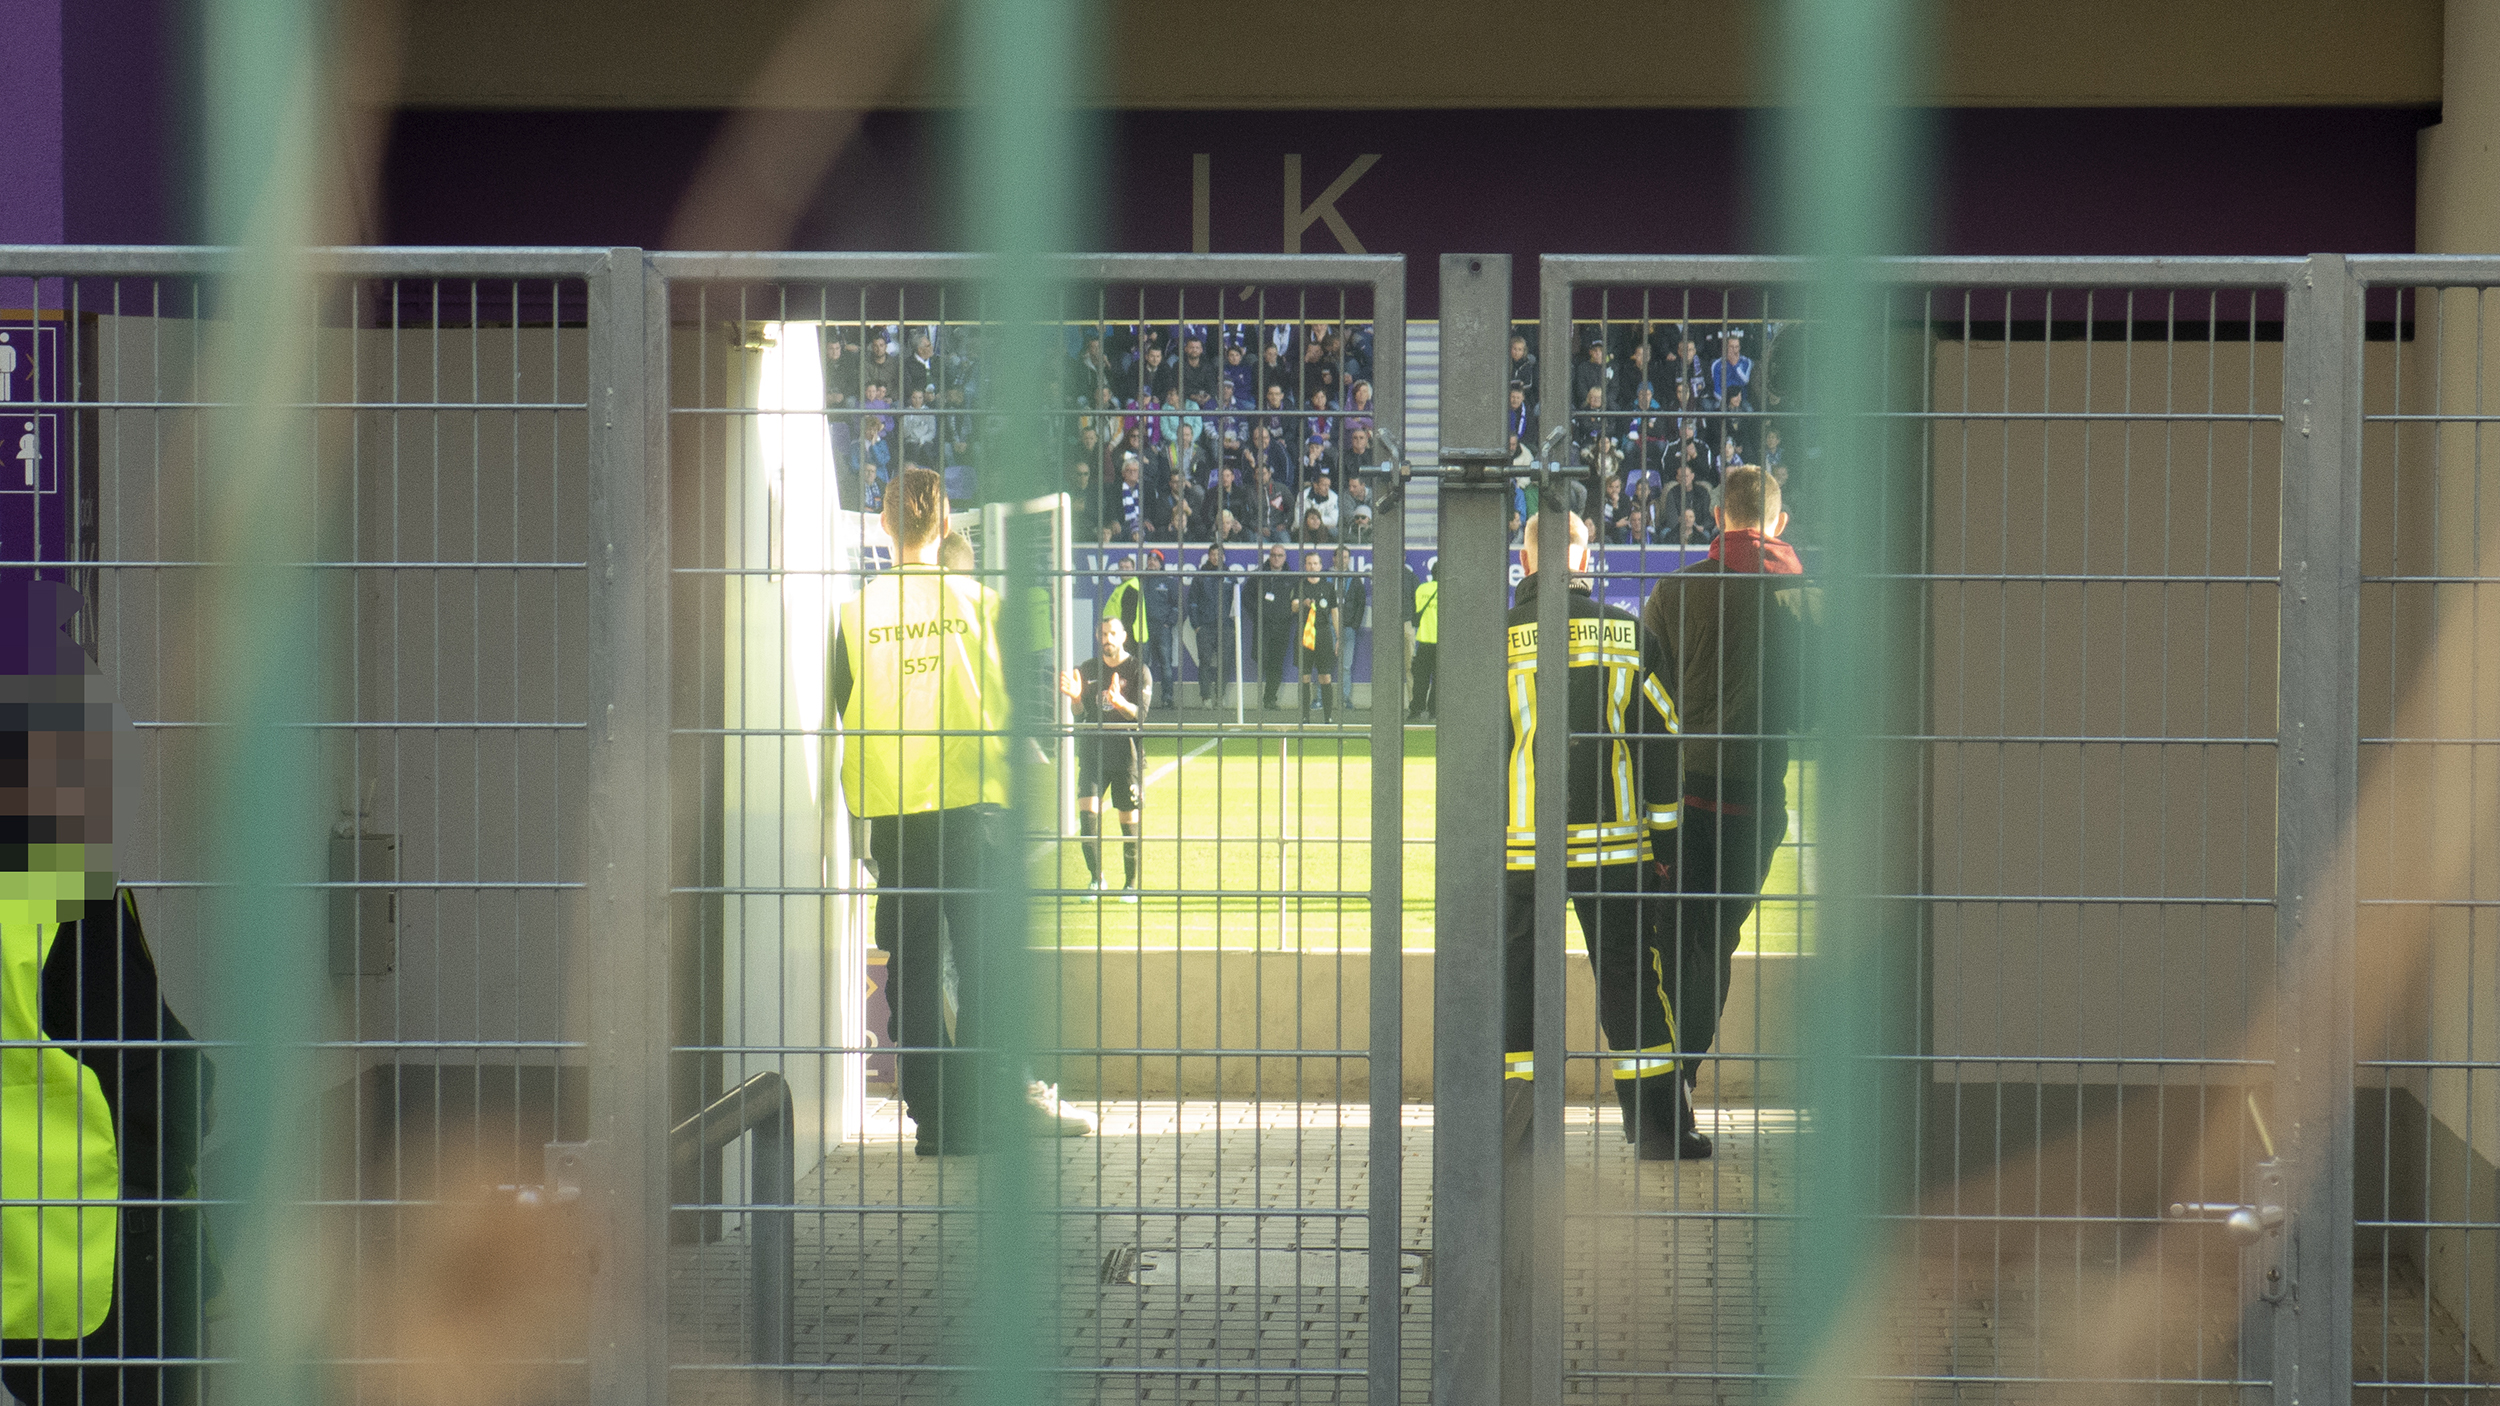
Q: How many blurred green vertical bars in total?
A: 3